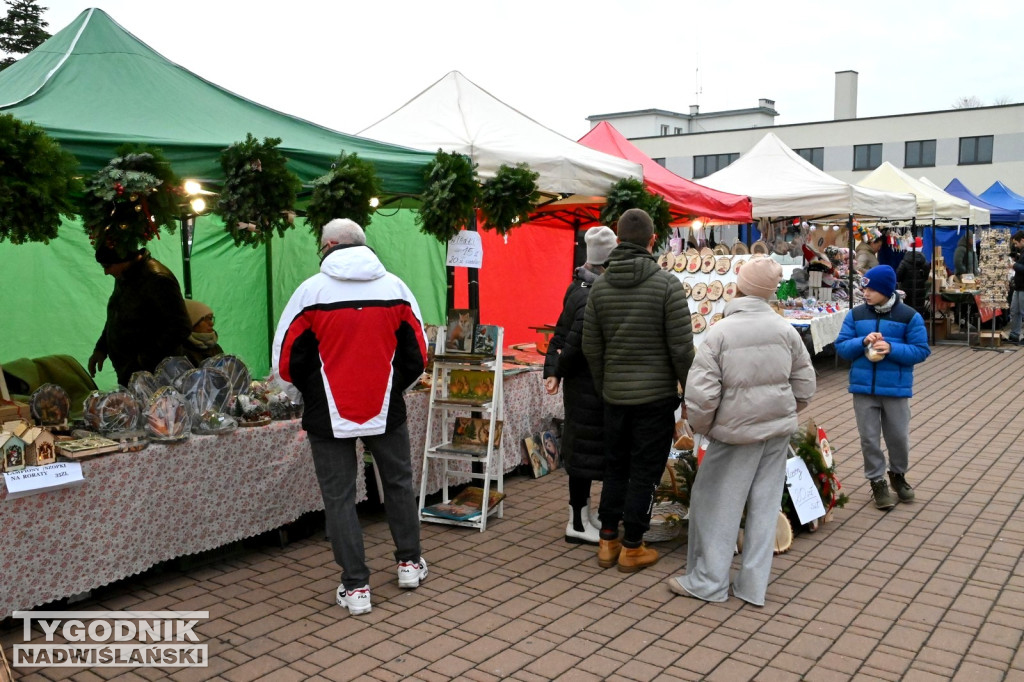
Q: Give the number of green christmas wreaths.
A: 7